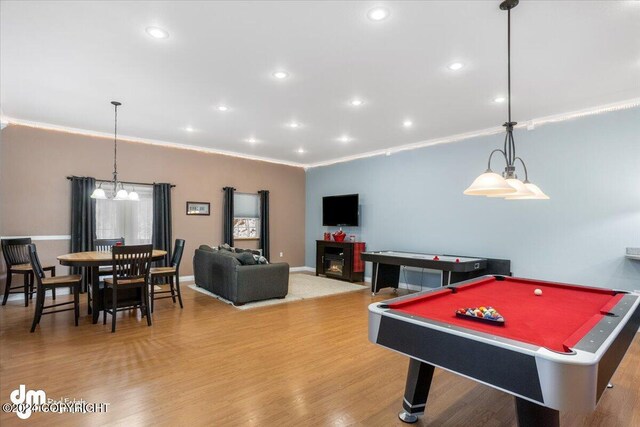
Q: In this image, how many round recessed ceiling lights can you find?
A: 13